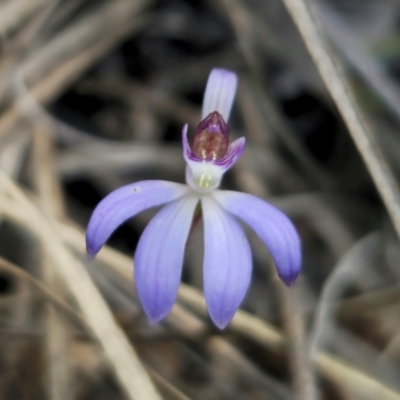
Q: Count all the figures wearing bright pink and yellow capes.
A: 0